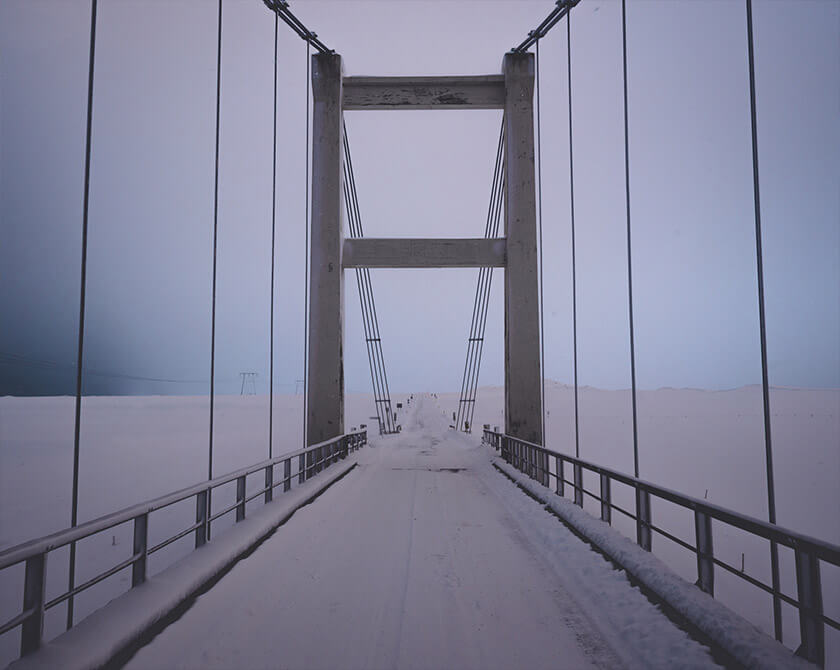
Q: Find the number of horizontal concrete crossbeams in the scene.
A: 2